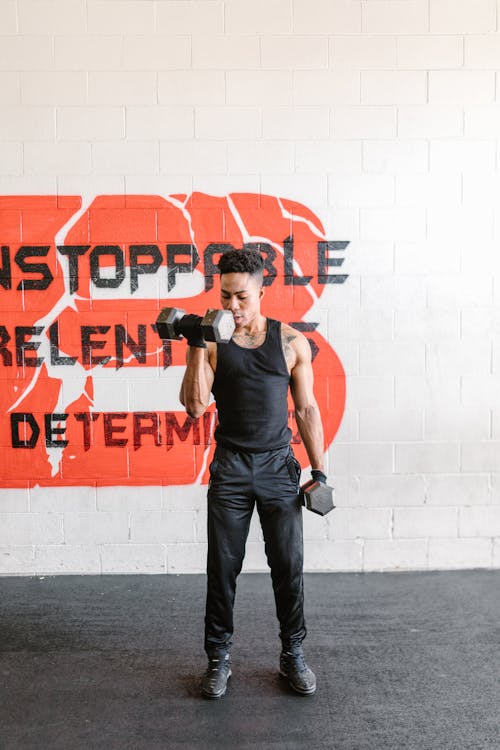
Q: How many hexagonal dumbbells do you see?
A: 2